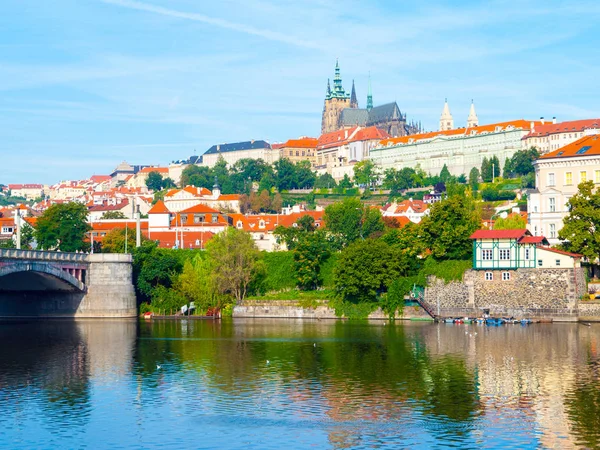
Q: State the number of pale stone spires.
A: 2